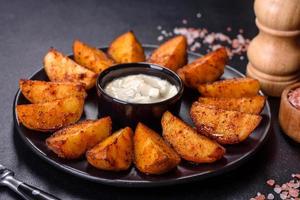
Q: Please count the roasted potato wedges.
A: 14